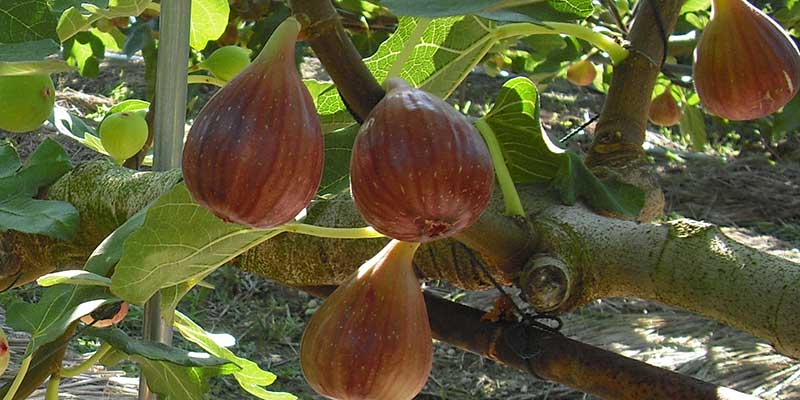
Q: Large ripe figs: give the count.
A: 4